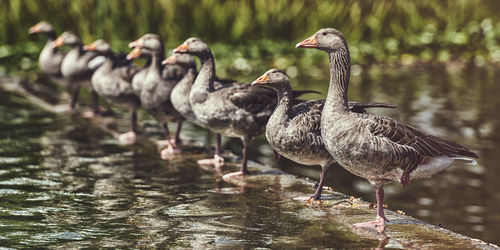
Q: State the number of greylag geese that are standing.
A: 9